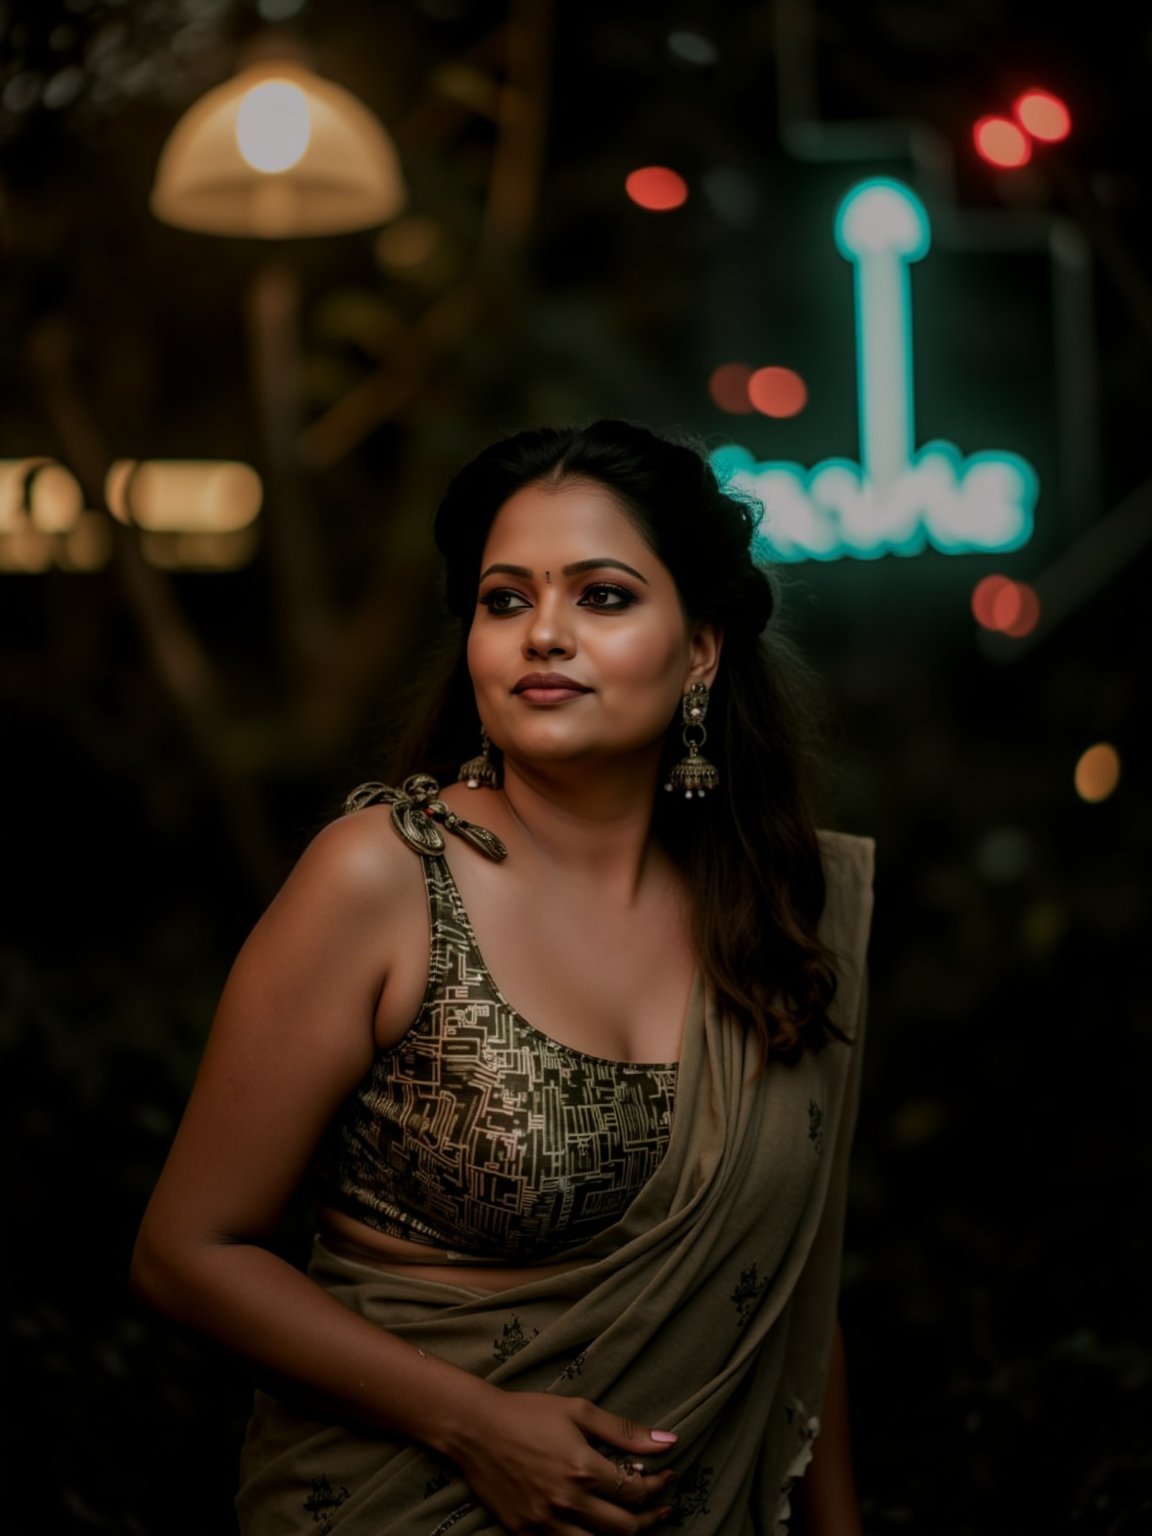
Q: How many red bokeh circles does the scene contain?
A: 7